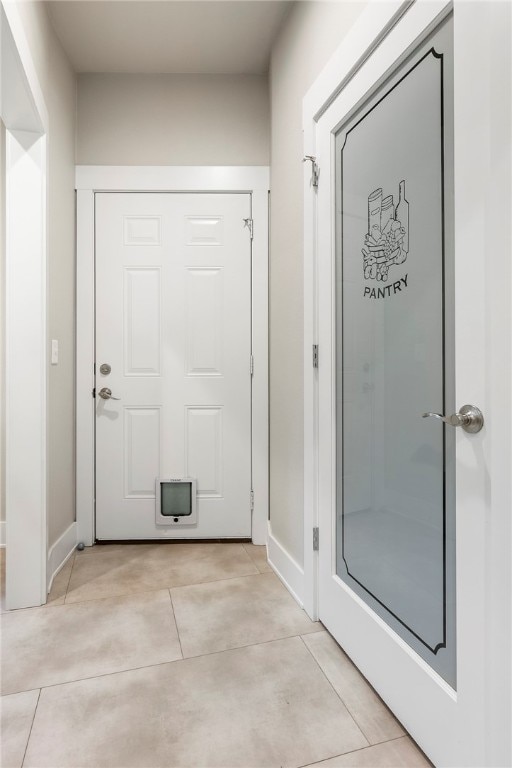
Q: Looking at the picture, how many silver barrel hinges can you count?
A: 6